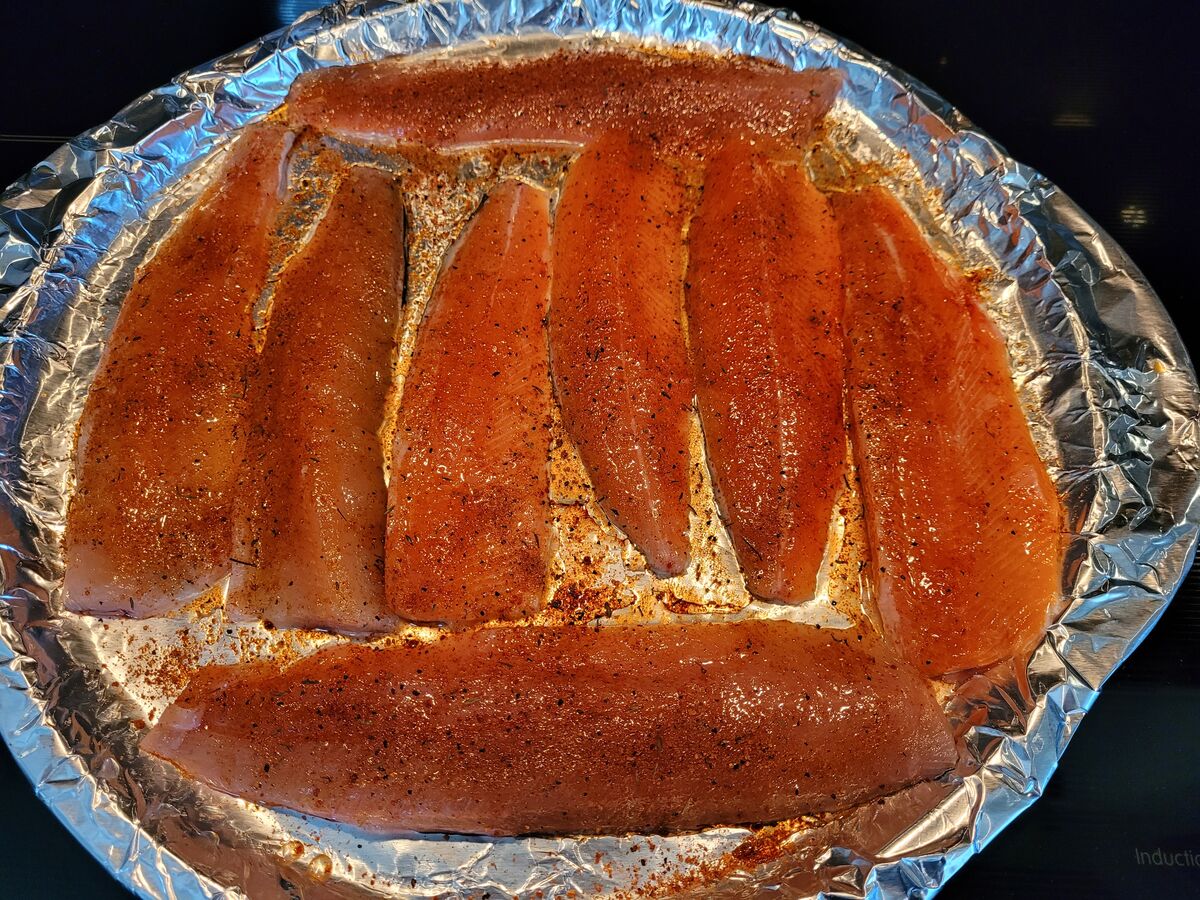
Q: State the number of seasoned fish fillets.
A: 8